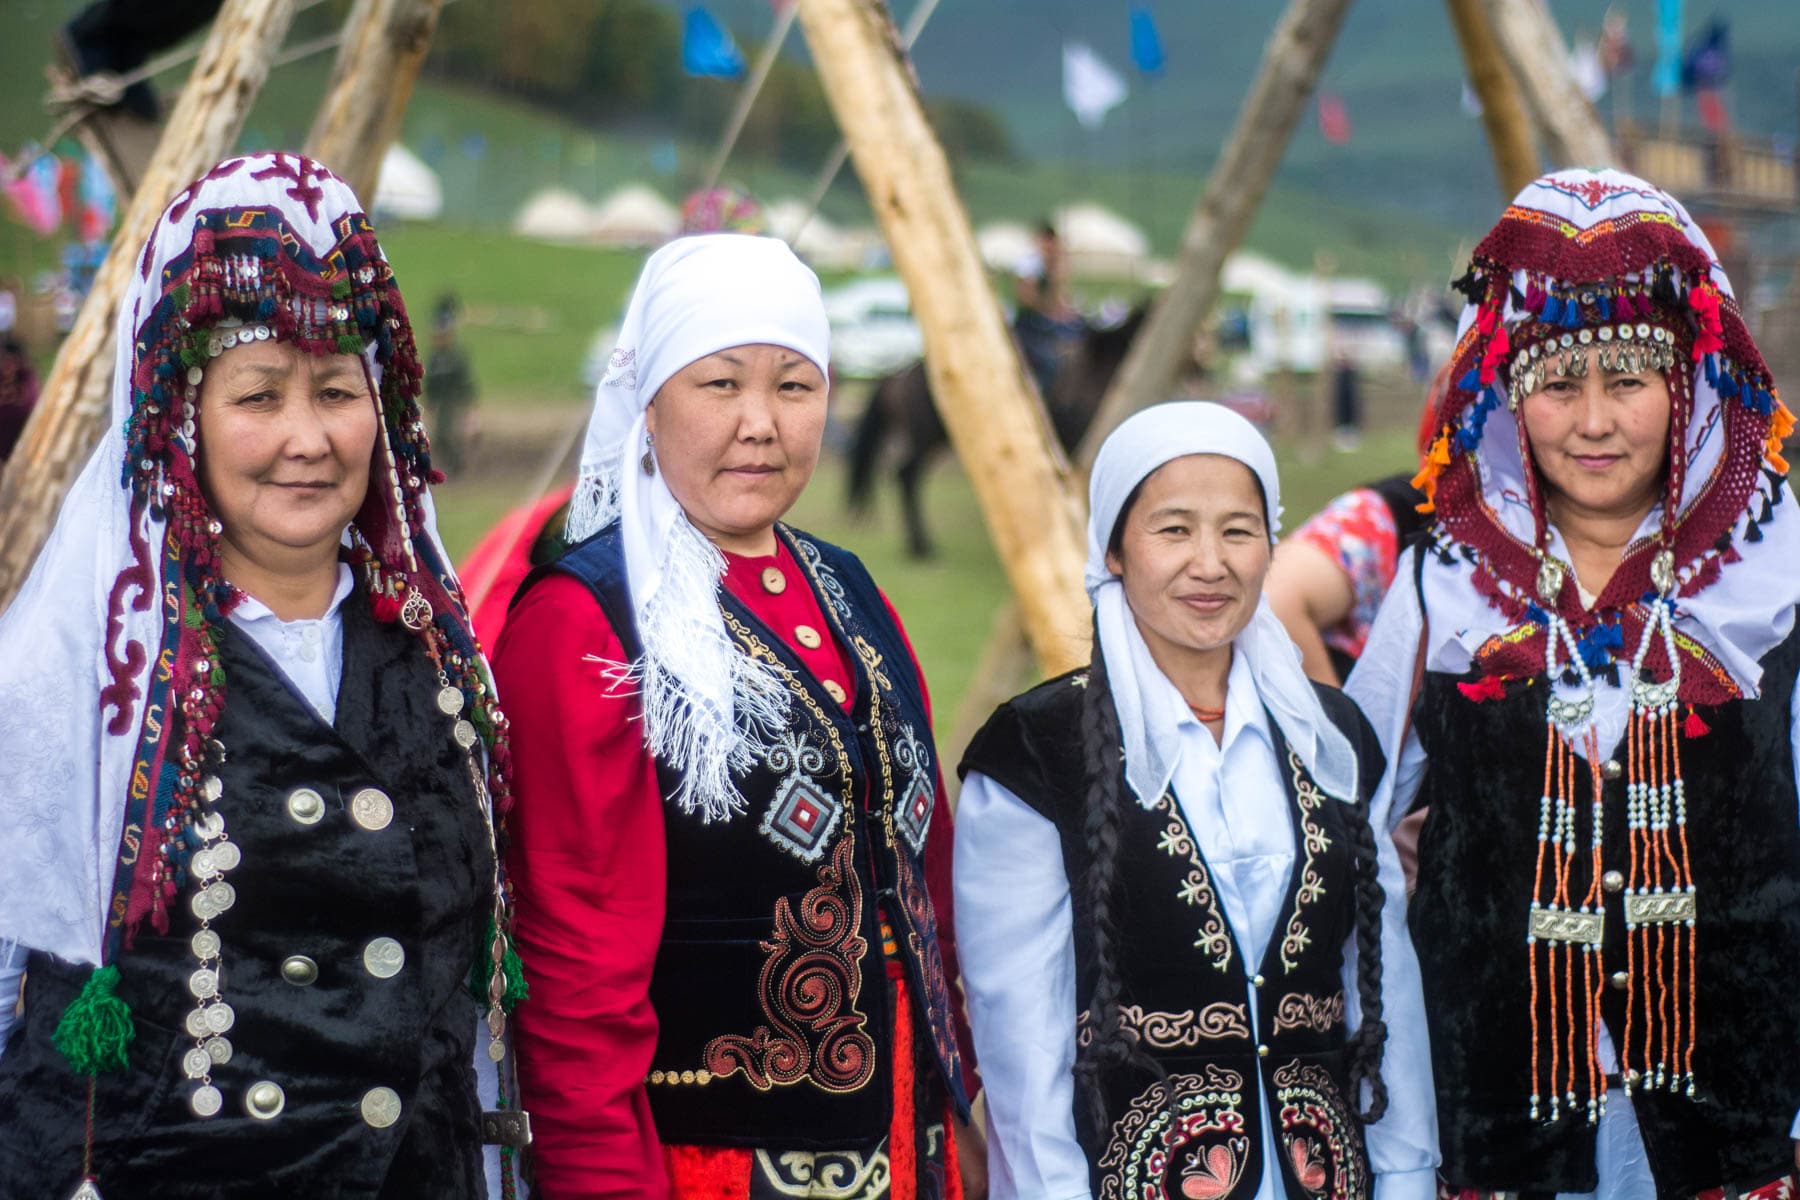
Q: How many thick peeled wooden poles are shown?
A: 6